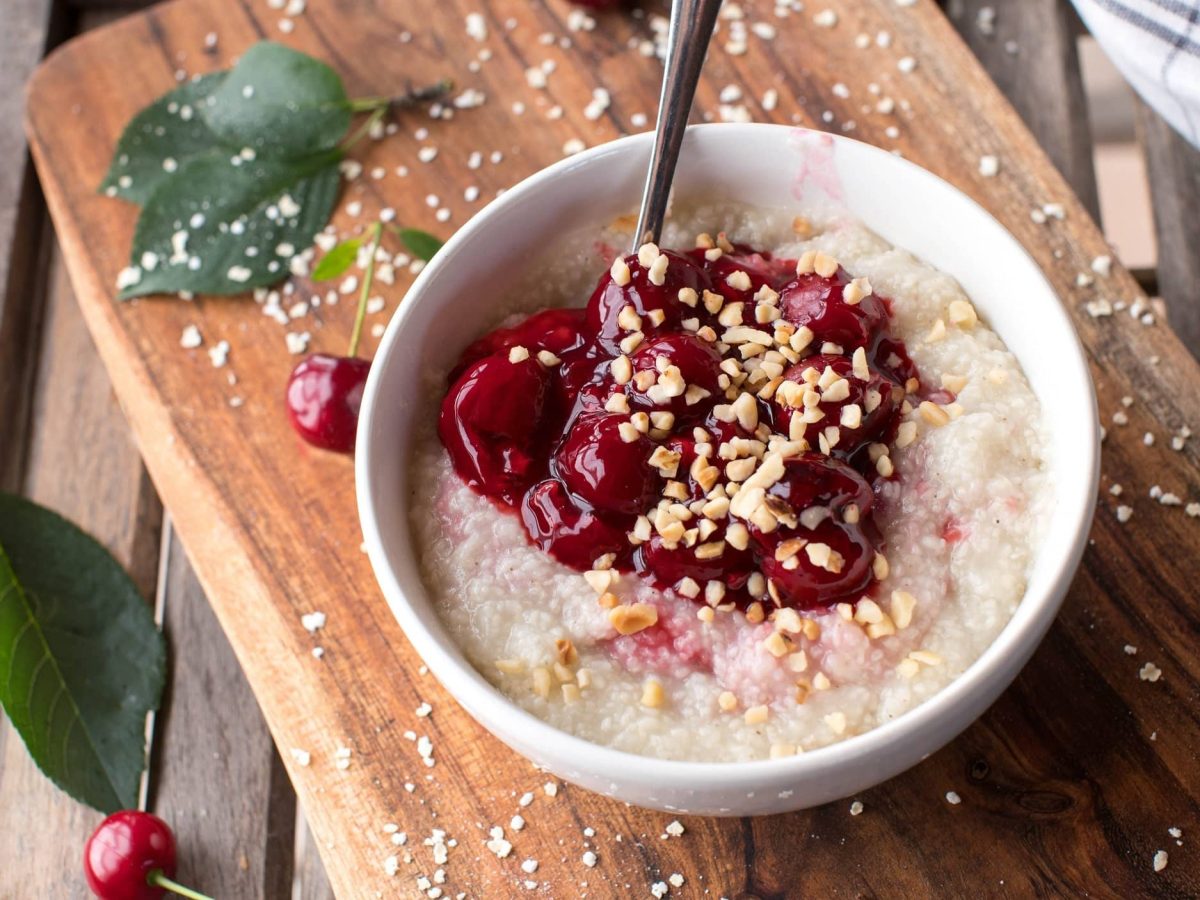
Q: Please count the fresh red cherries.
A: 2